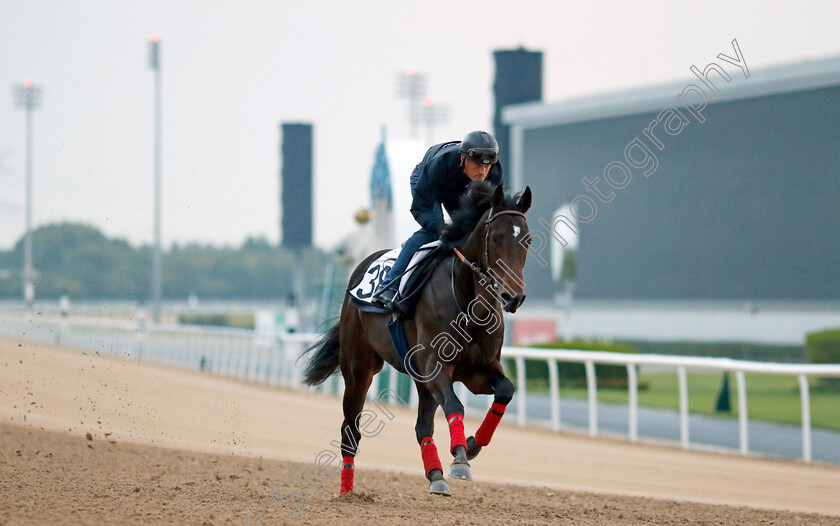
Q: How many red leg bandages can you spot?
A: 4